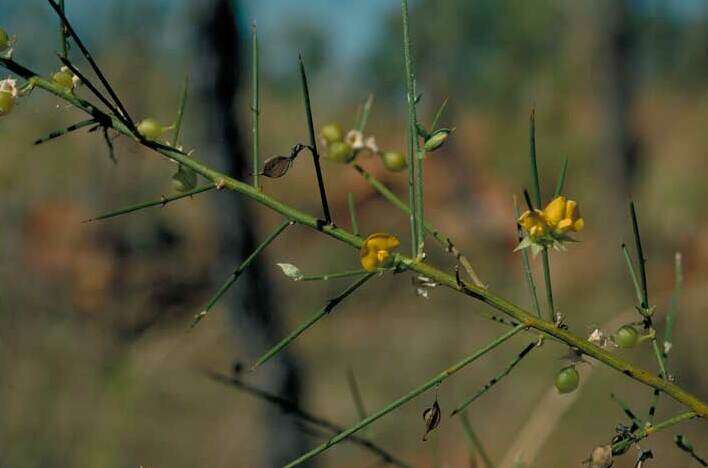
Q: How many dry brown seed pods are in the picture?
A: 2